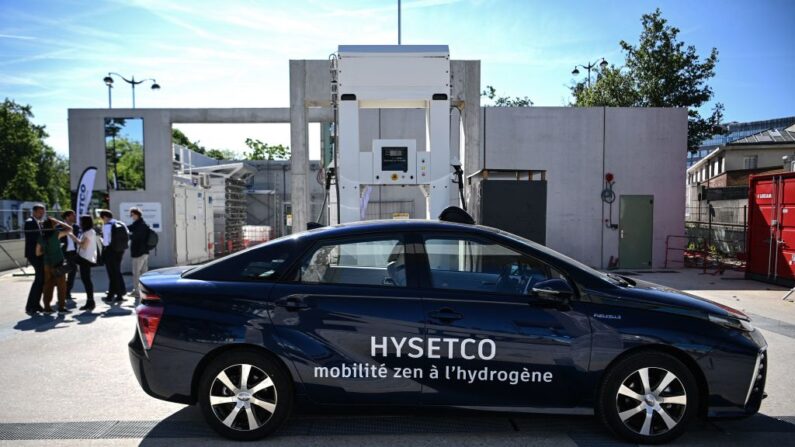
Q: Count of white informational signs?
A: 1